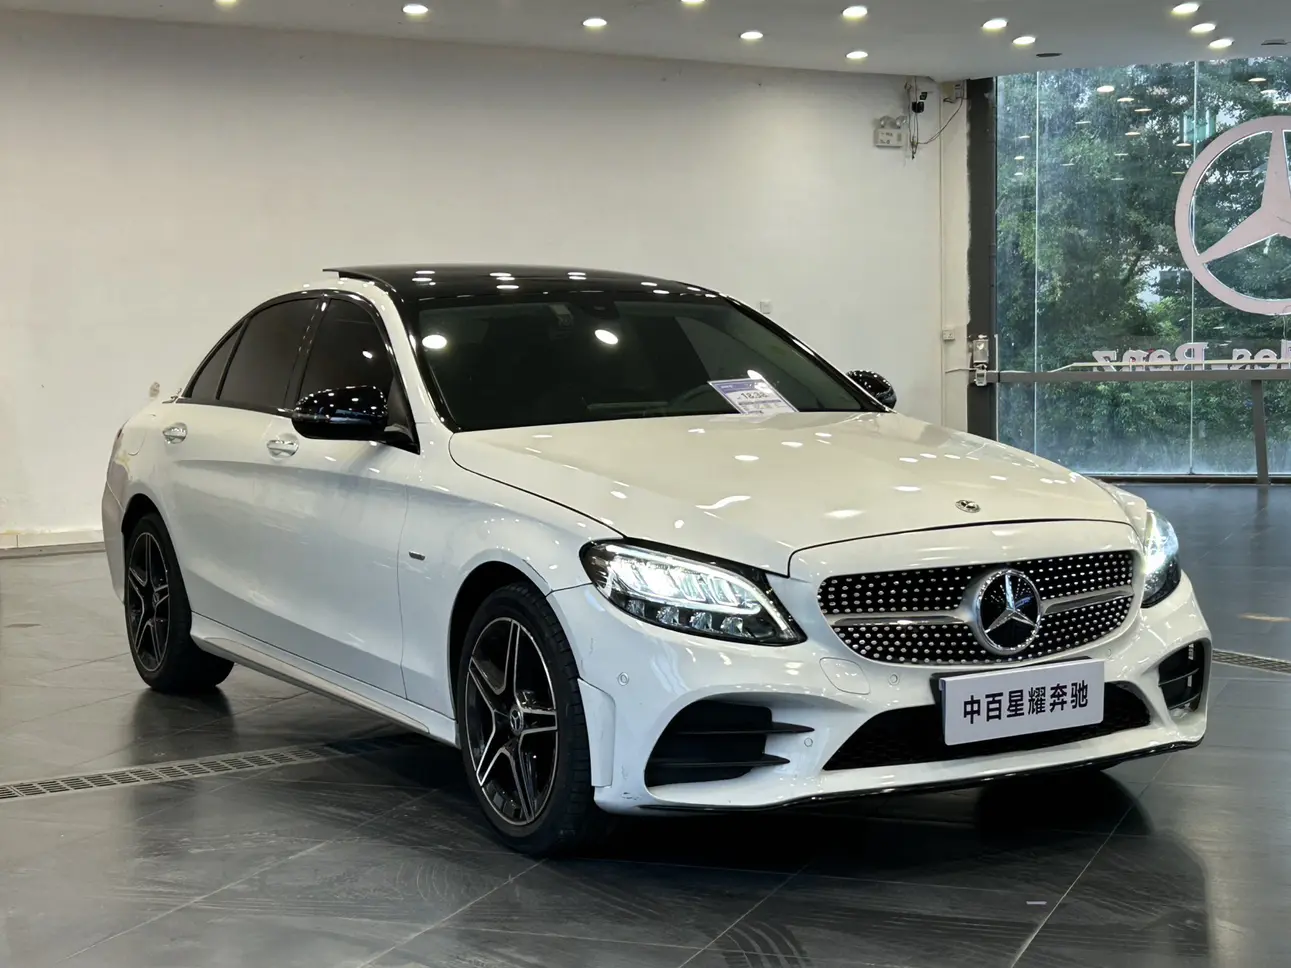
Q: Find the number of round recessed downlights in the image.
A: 12